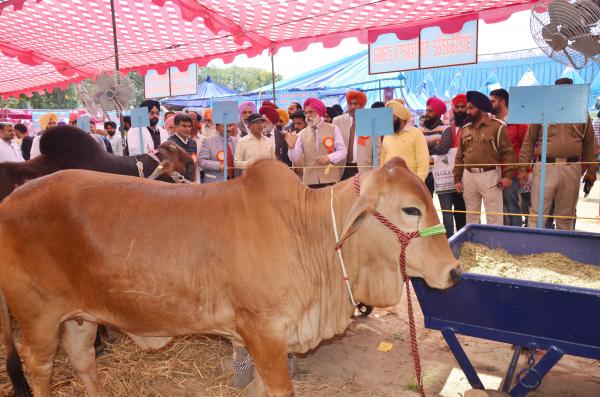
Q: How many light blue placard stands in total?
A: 5